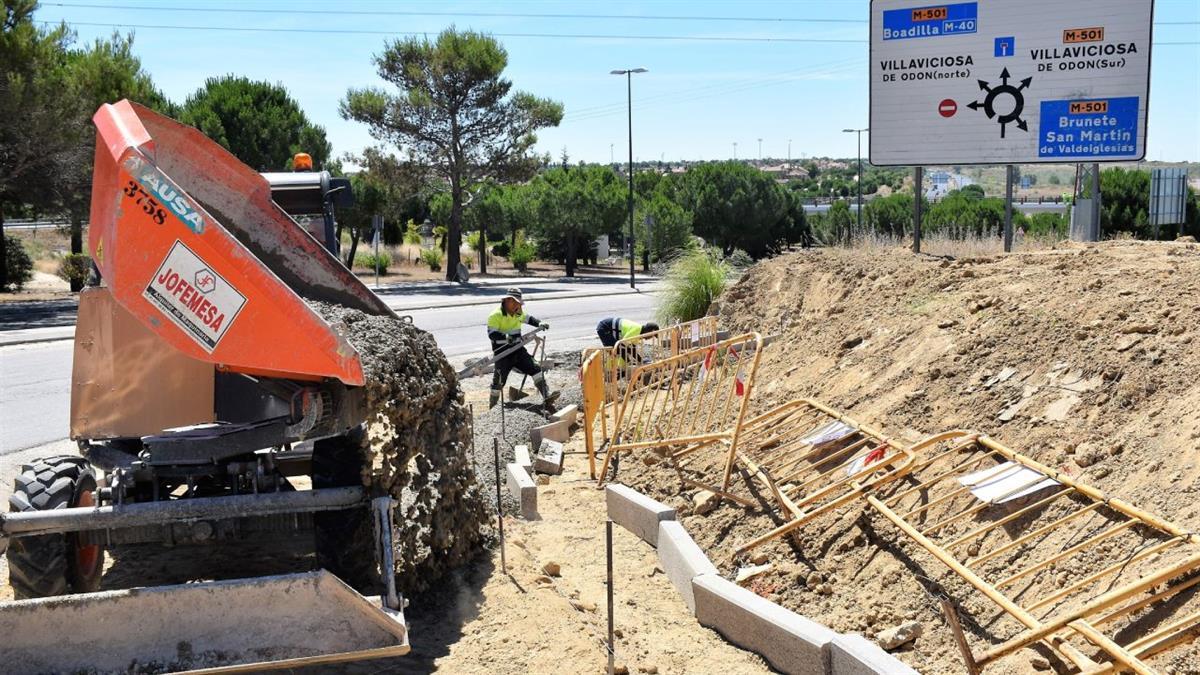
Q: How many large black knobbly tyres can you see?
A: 2